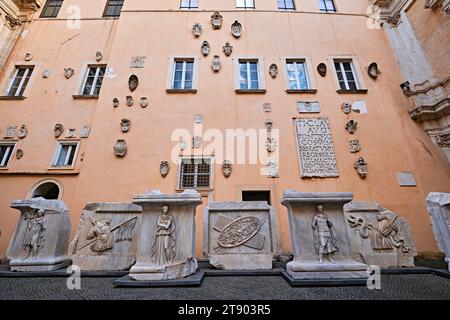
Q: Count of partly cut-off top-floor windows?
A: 6